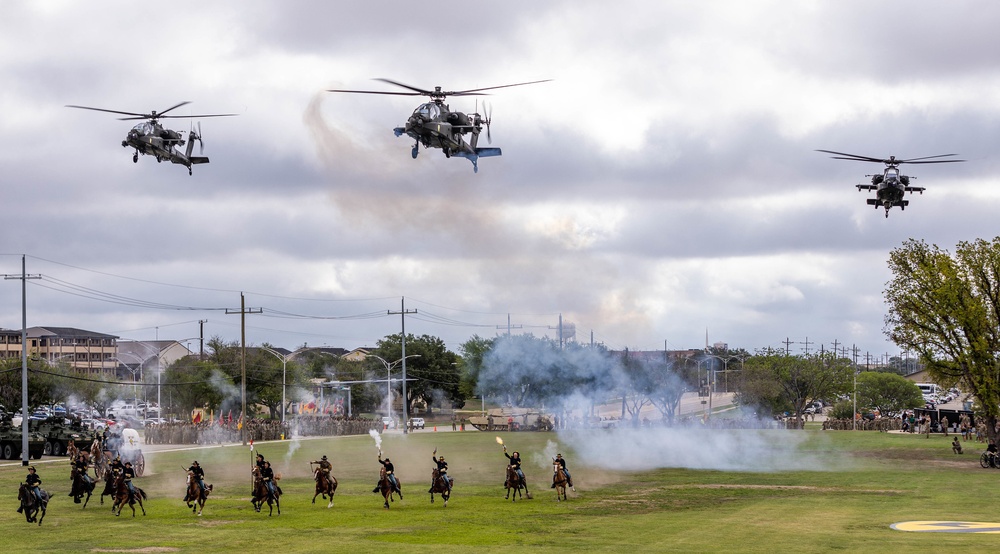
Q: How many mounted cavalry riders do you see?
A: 12